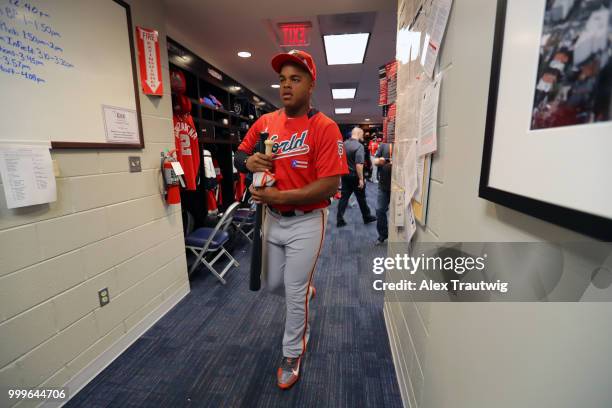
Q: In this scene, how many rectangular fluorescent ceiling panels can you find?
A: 3